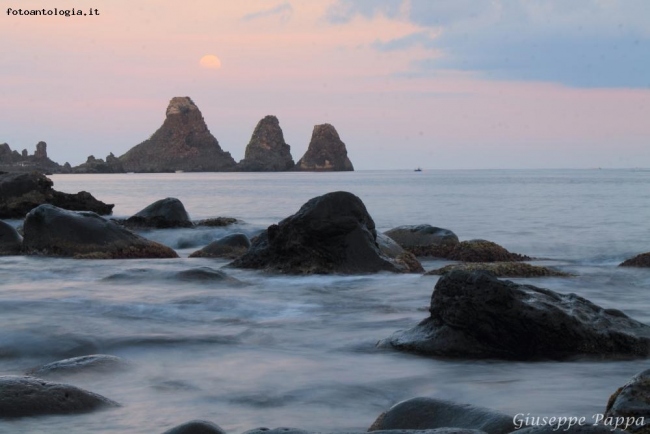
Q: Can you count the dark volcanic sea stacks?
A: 3